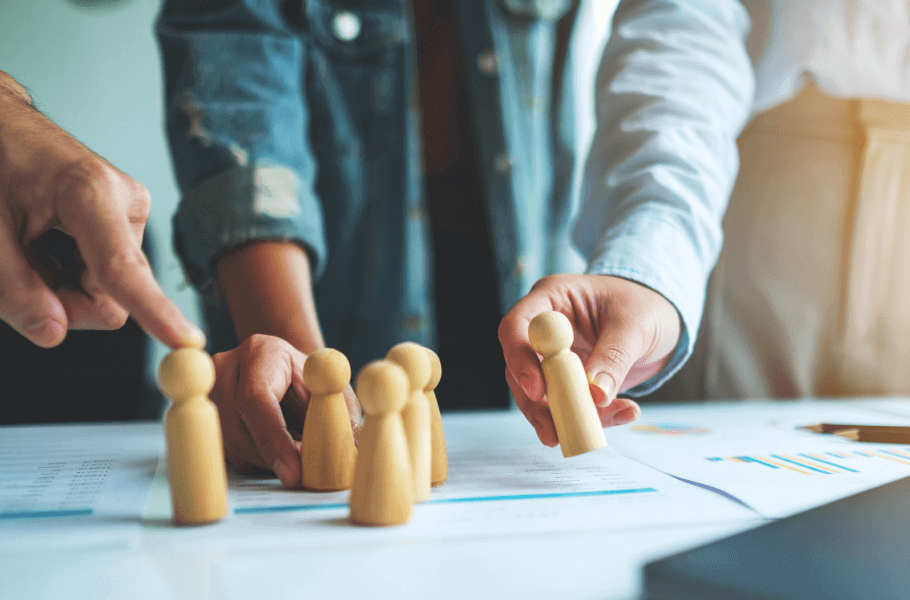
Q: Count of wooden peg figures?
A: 6